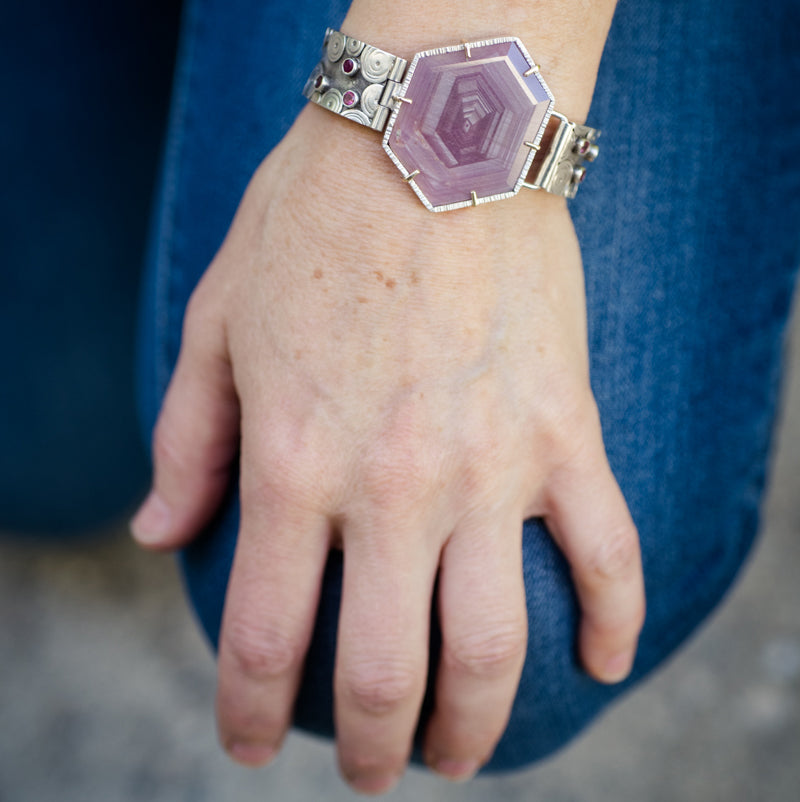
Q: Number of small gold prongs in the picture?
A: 6